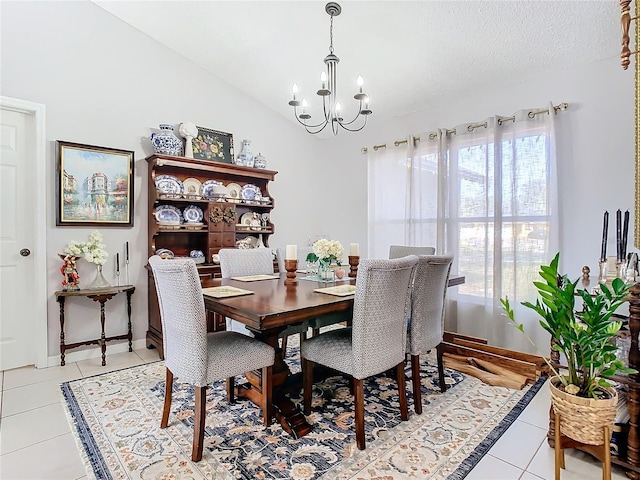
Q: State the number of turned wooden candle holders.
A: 2